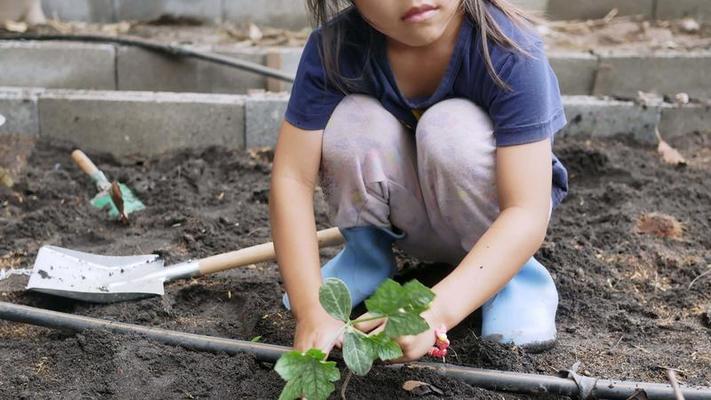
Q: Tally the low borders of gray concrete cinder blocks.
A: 3